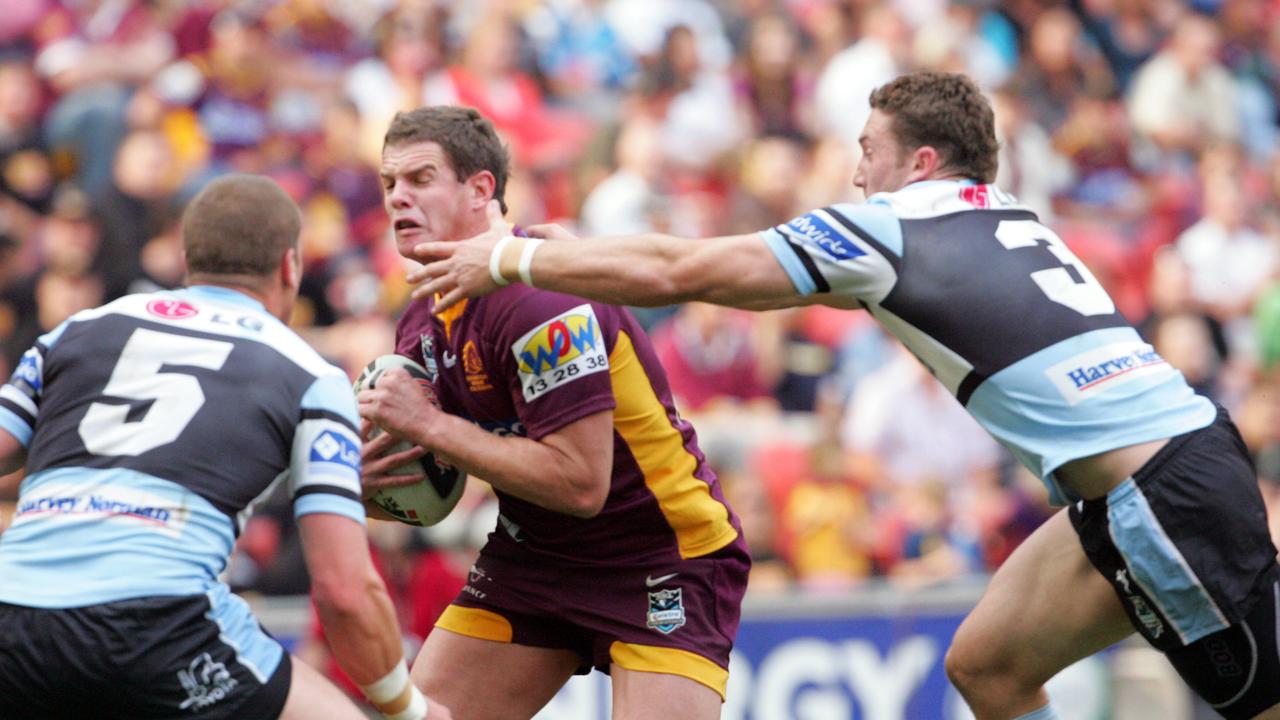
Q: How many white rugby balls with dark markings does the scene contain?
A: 1